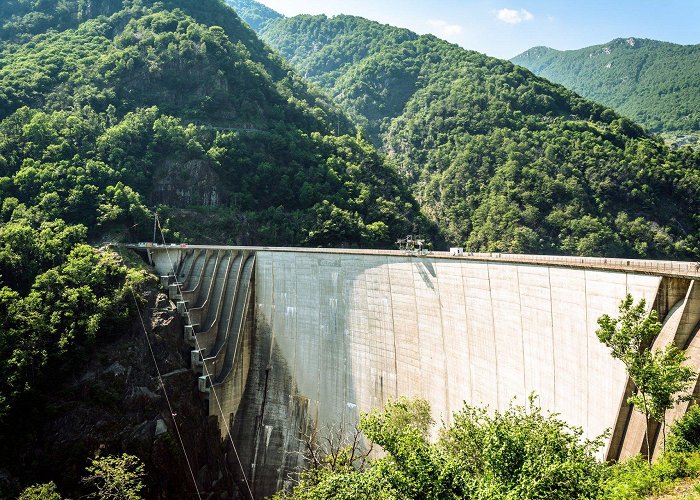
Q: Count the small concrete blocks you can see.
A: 6